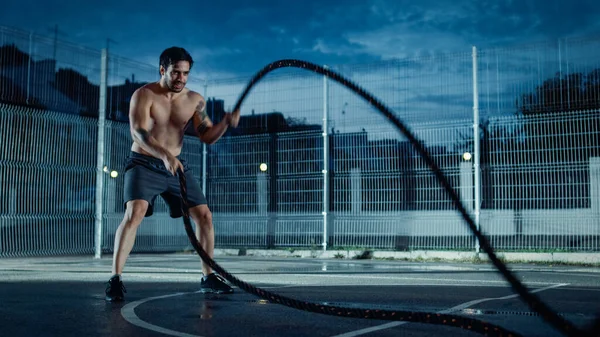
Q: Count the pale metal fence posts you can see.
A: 4